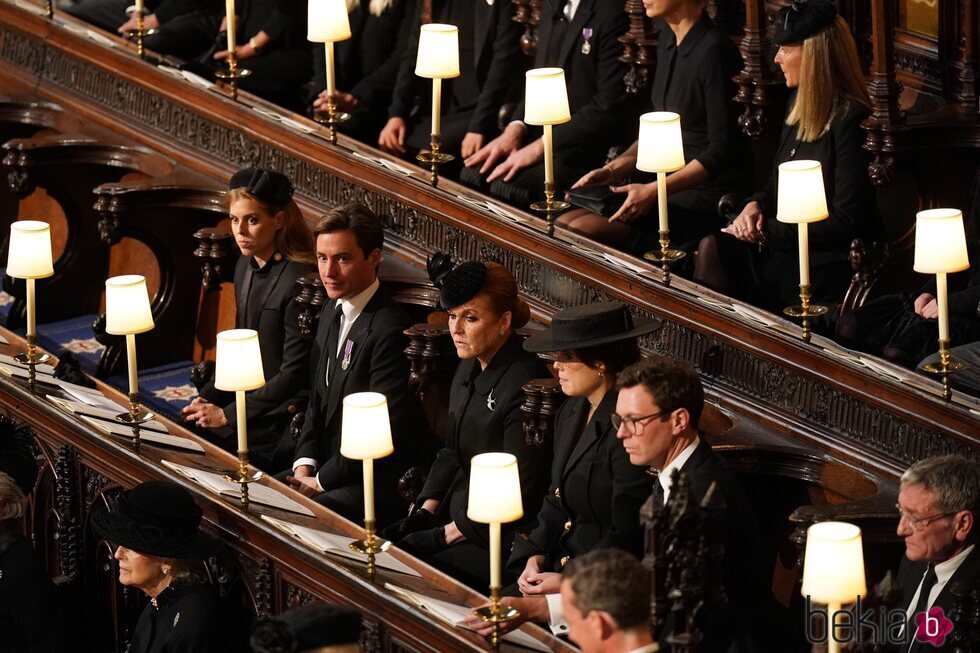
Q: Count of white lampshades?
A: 12